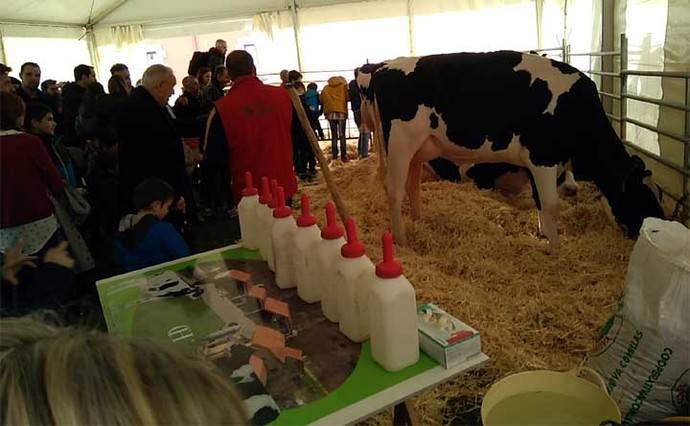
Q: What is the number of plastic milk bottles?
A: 8